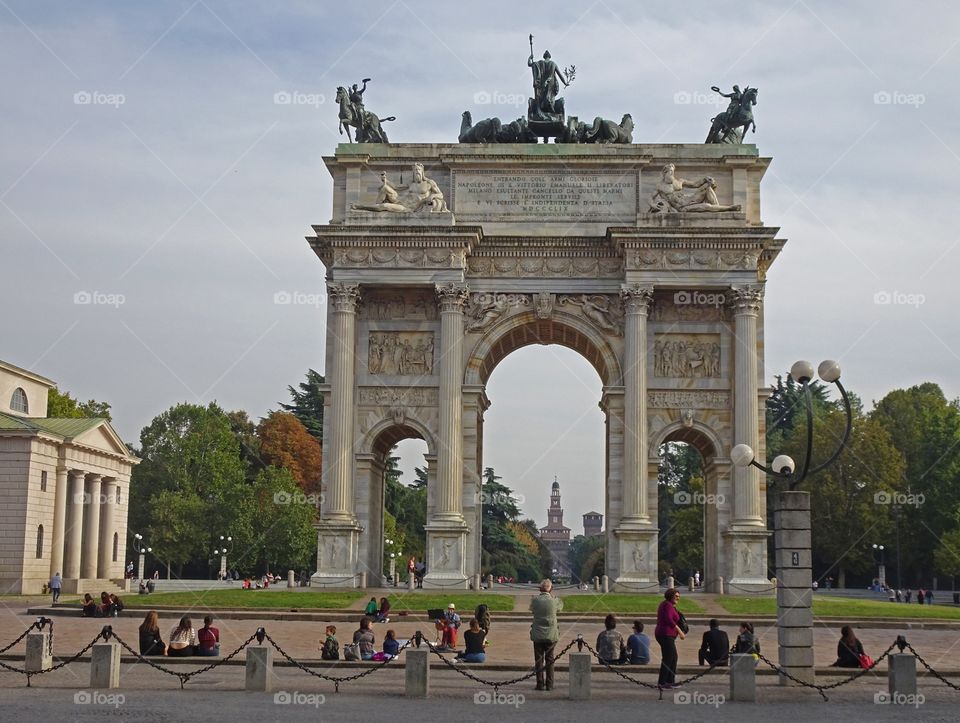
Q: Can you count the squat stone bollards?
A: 7